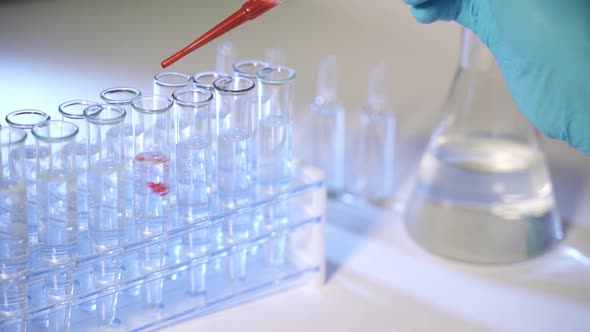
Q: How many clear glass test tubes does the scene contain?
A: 13